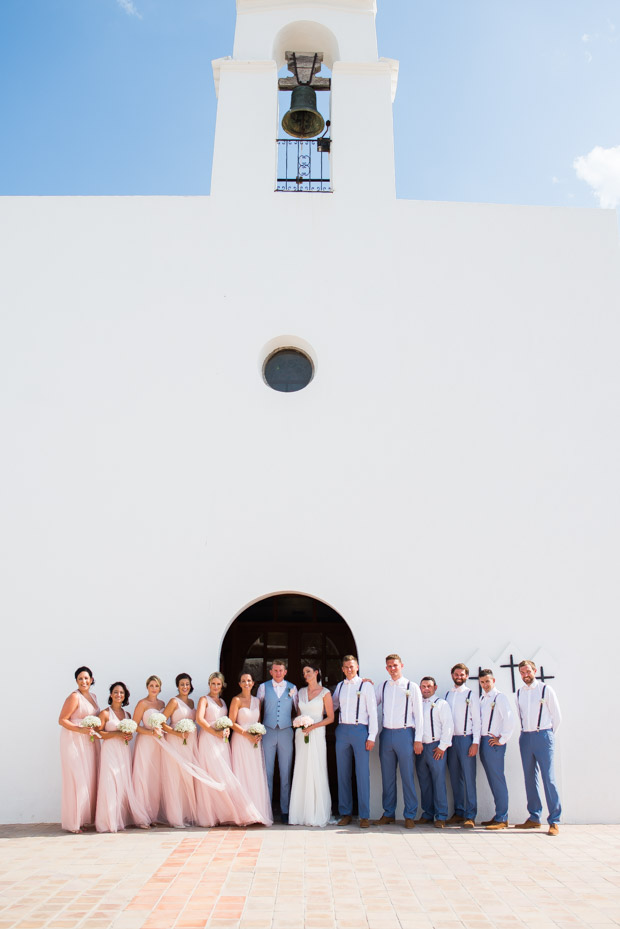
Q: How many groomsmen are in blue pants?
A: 6